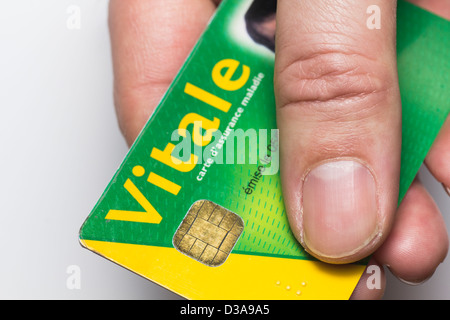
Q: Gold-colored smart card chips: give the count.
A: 1